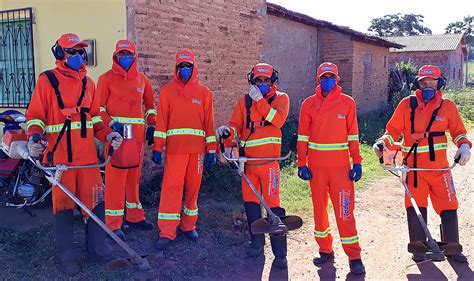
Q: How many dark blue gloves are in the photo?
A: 6